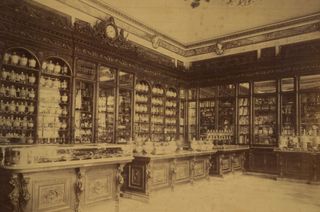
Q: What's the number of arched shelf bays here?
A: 5